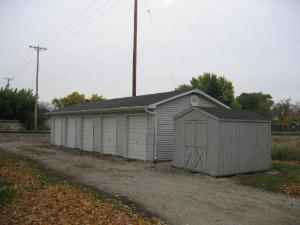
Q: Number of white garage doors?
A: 5